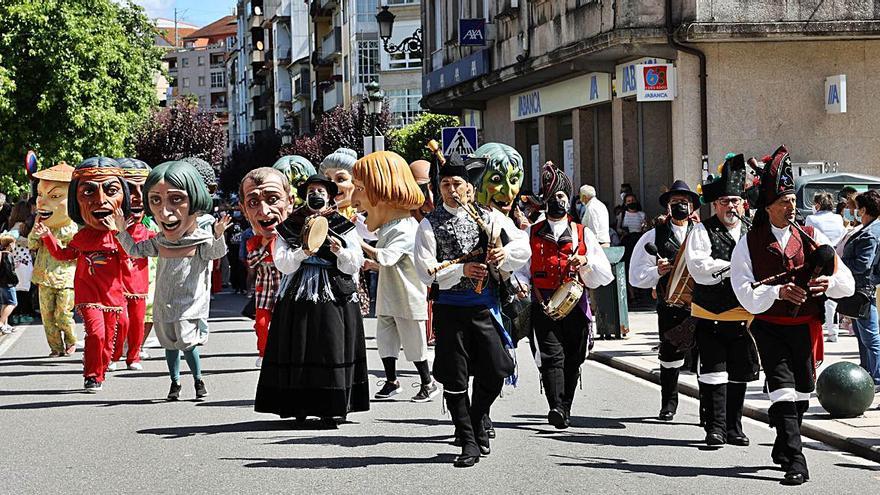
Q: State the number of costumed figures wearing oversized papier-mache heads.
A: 11